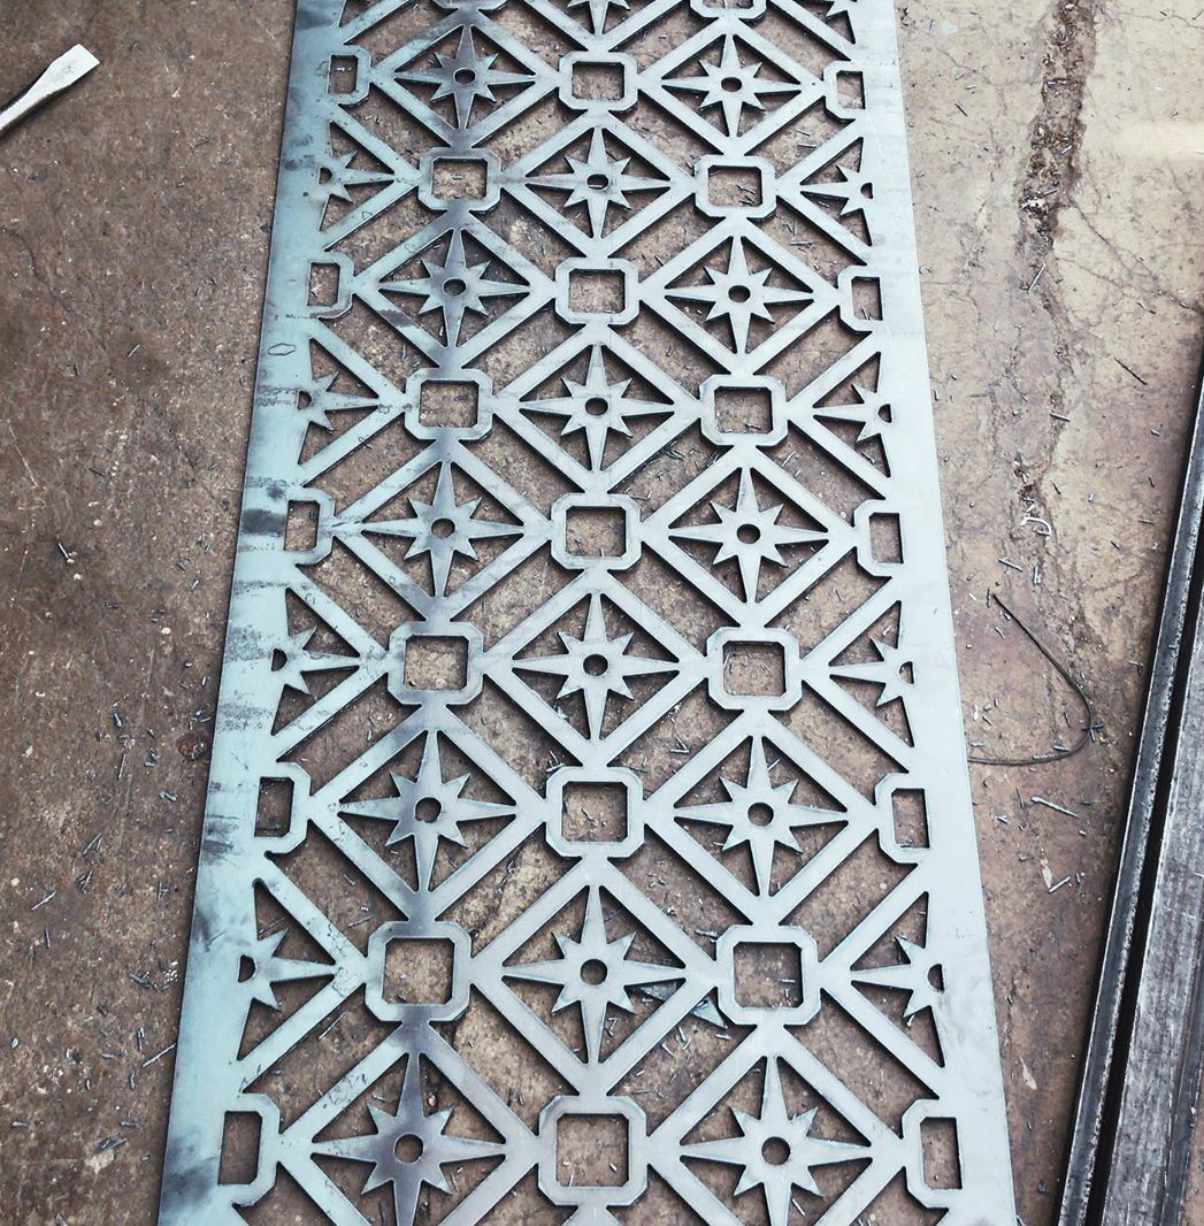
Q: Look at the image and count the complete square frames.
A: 13